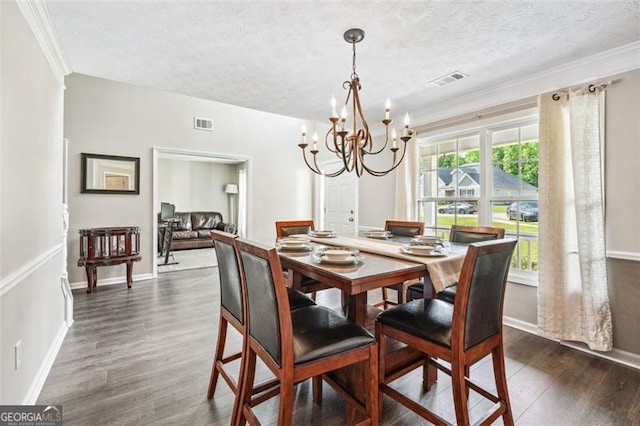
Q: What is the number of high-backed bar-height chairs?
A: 6